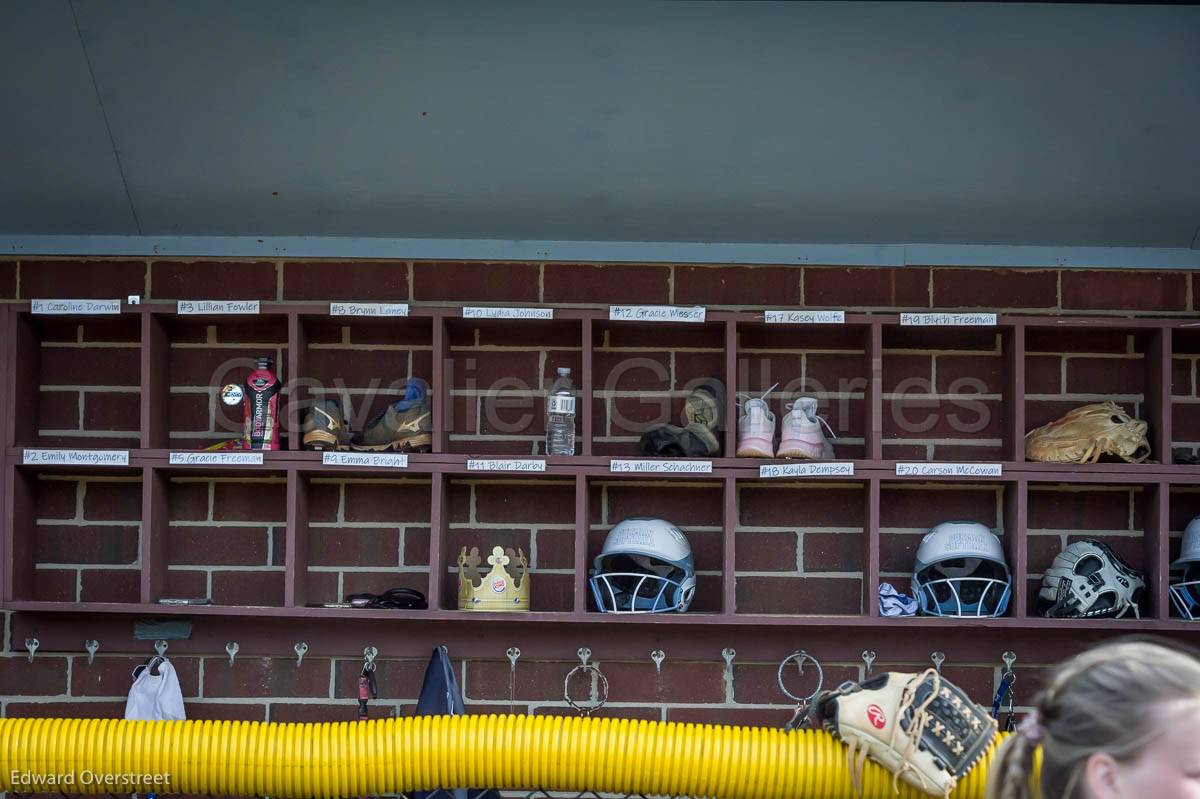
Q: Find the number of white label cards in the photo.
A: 14